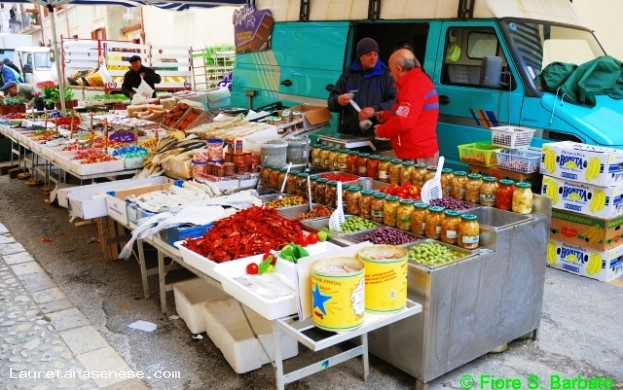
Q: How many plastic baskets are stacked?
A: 3